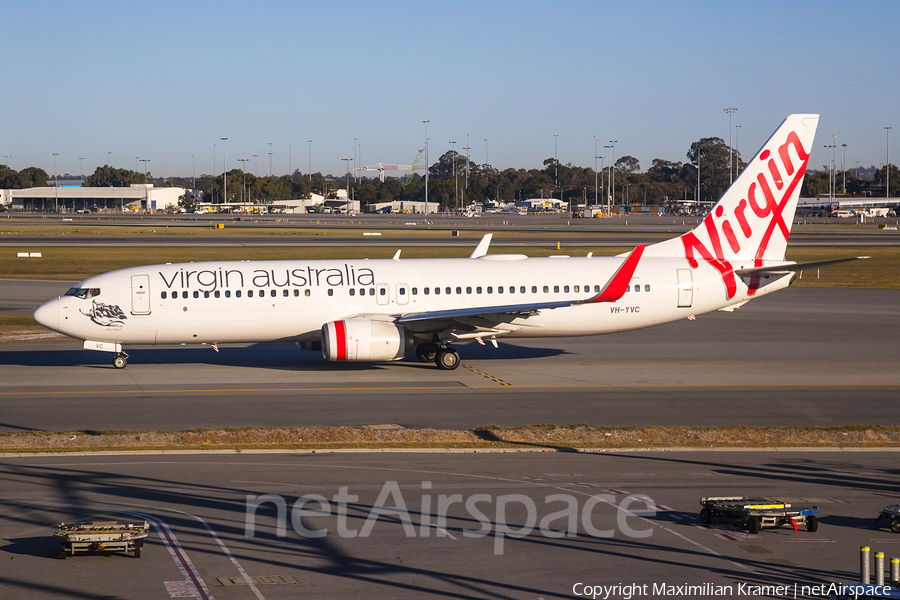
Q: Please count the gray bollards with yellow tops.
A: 3